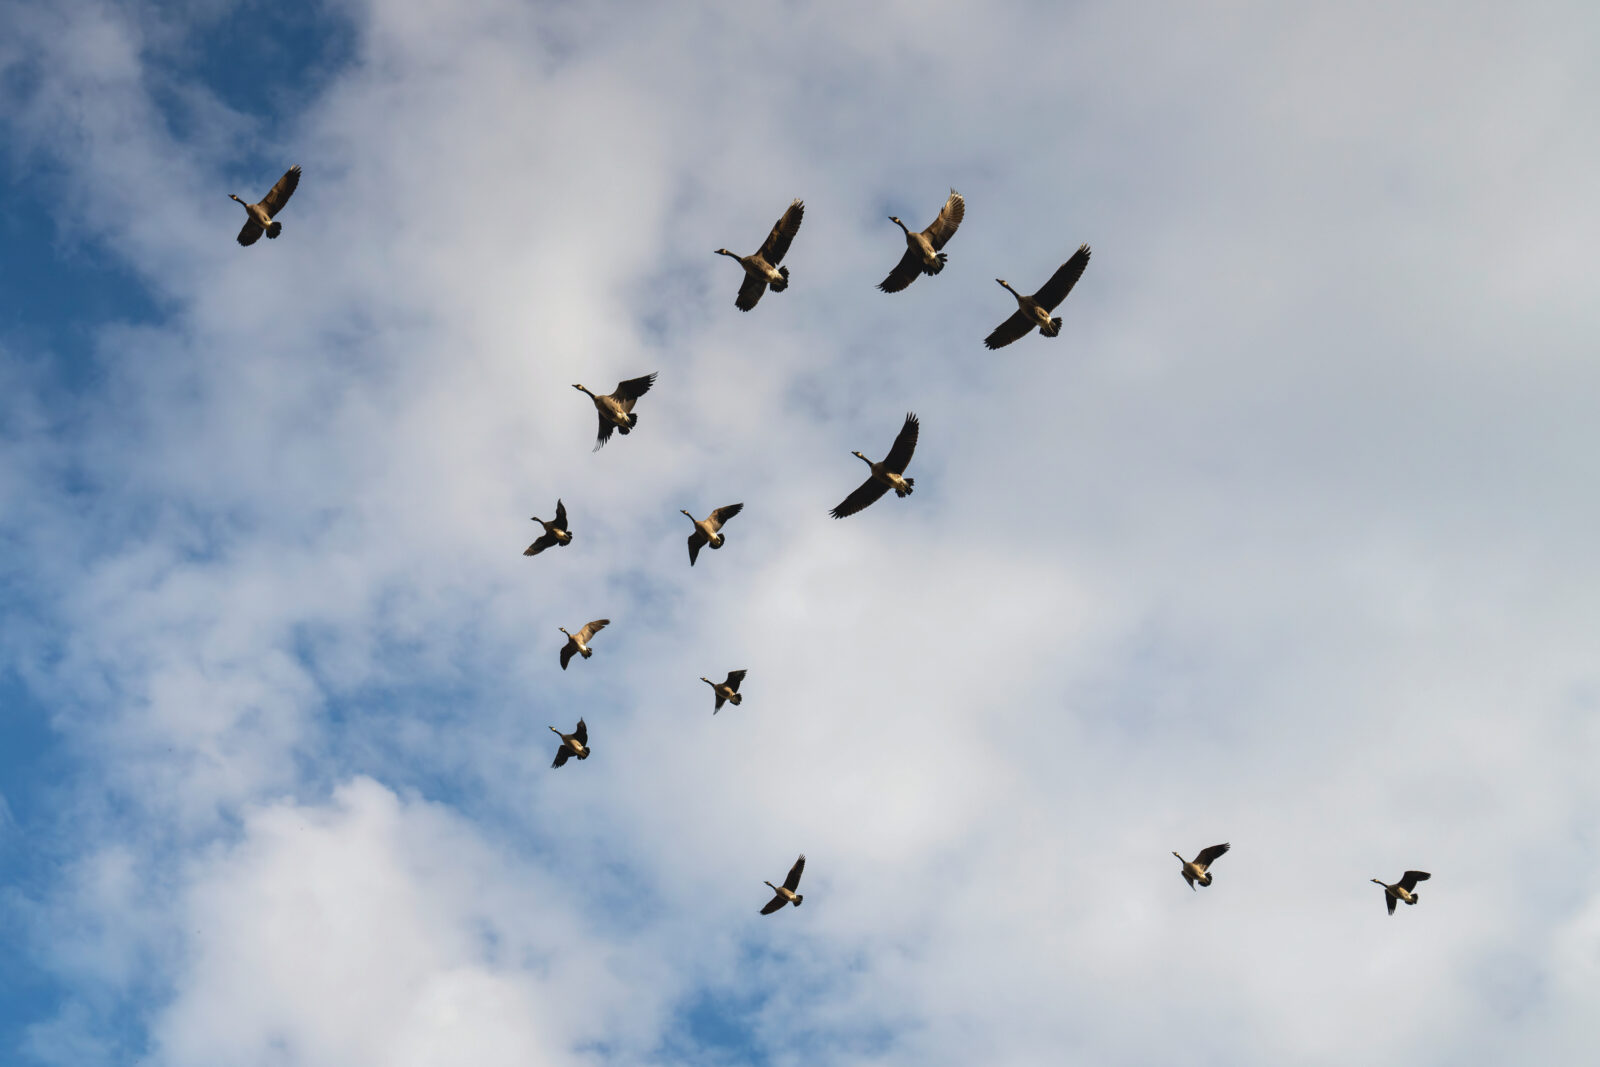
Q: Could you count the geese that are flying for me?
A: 14